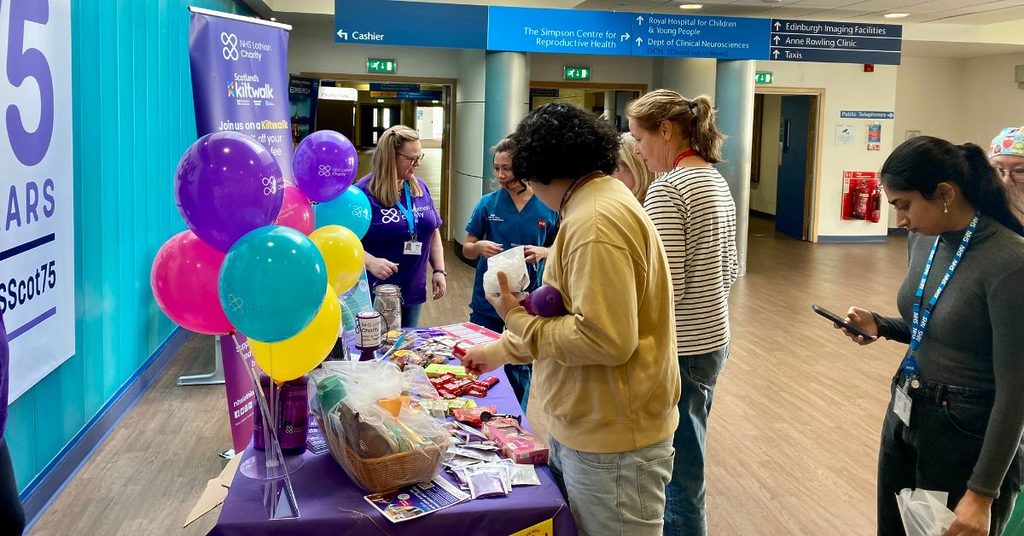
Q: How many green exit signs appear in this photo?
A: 3